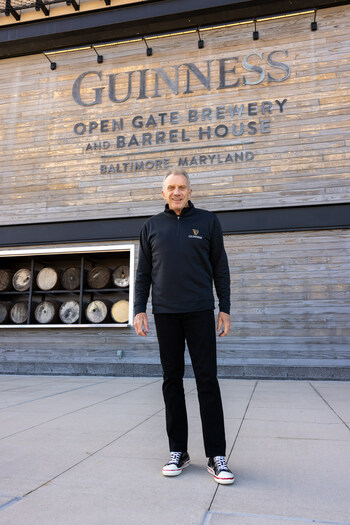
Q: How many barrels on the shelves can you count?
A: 12